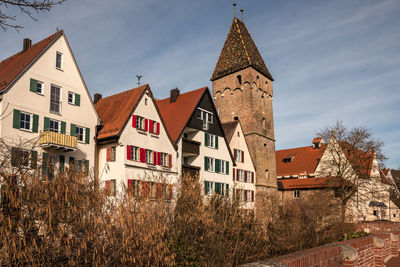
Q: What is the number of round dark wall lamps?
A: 0